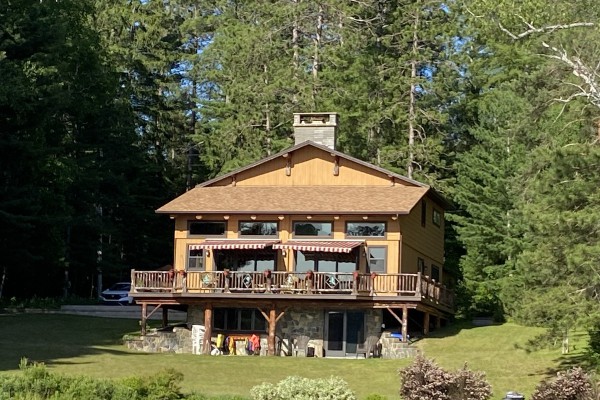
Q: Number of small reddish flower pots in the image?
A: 7